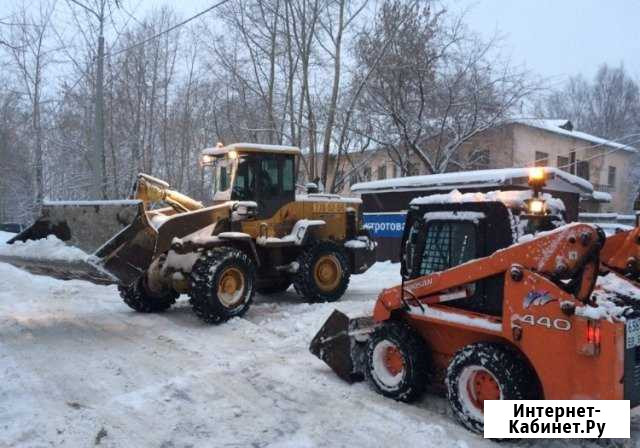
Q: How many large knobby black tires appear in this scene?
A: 5